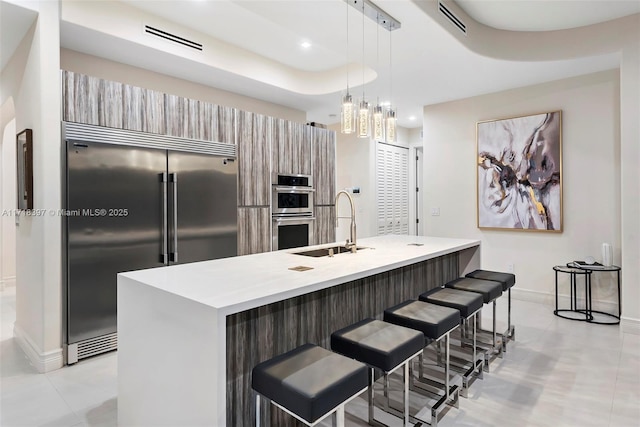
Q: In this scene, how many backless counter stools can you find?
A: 6